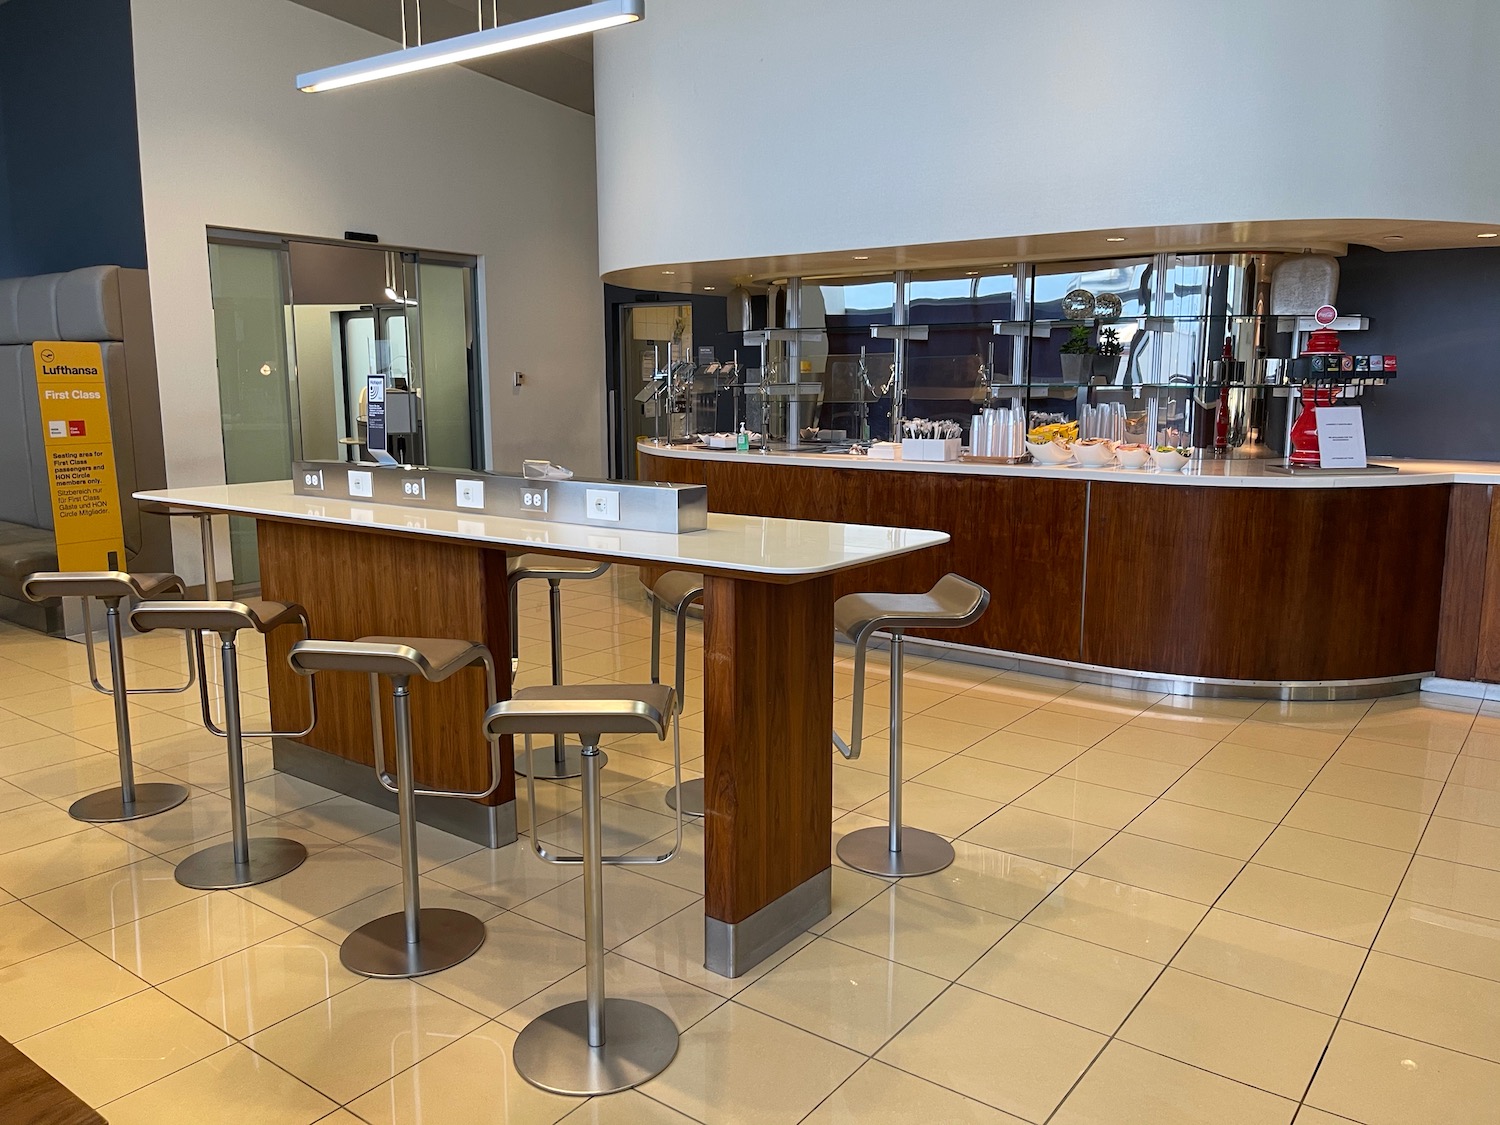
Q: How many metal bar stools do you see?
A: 7